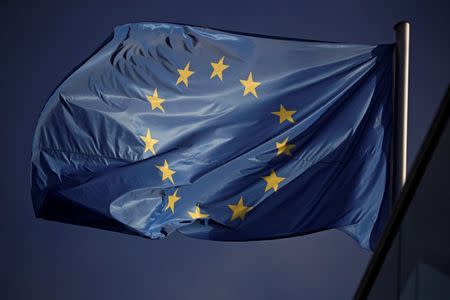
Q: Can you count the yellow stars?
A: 12